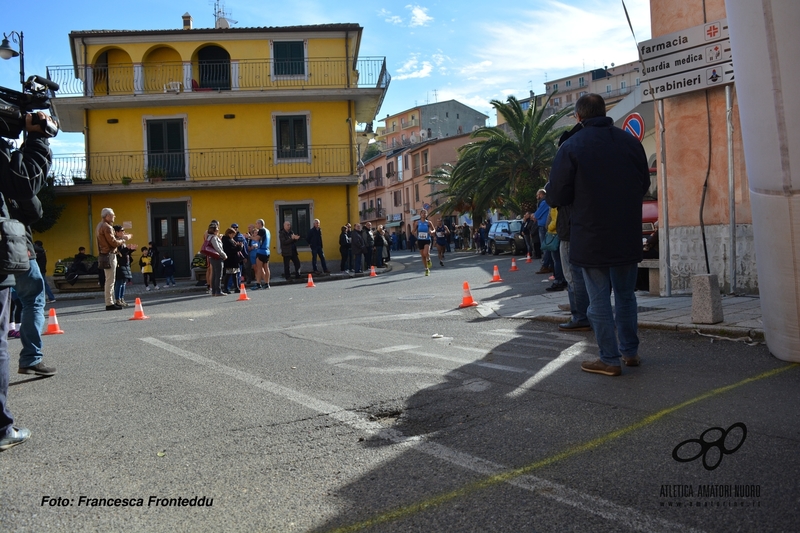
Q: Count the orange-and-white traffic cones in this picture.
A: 9